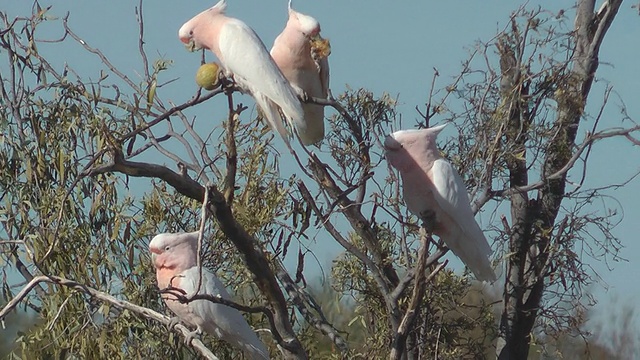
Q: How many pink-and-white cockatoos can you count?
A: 4